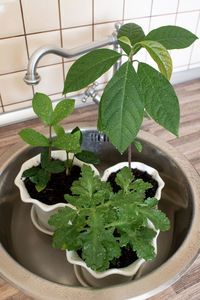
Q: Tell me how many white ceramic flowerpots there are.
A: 3